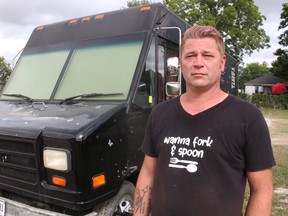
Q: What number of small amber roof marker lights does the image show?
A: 5